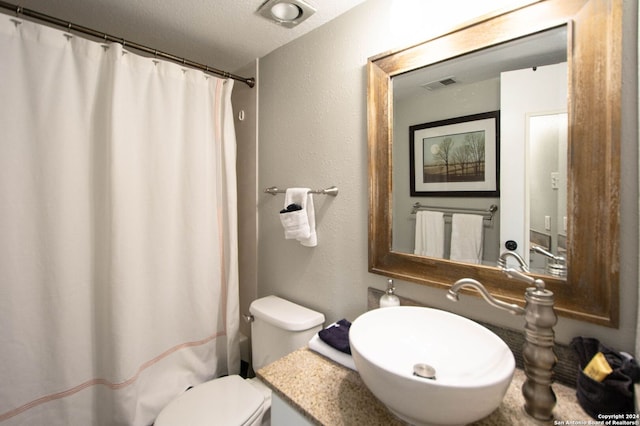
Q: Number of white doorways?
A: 1